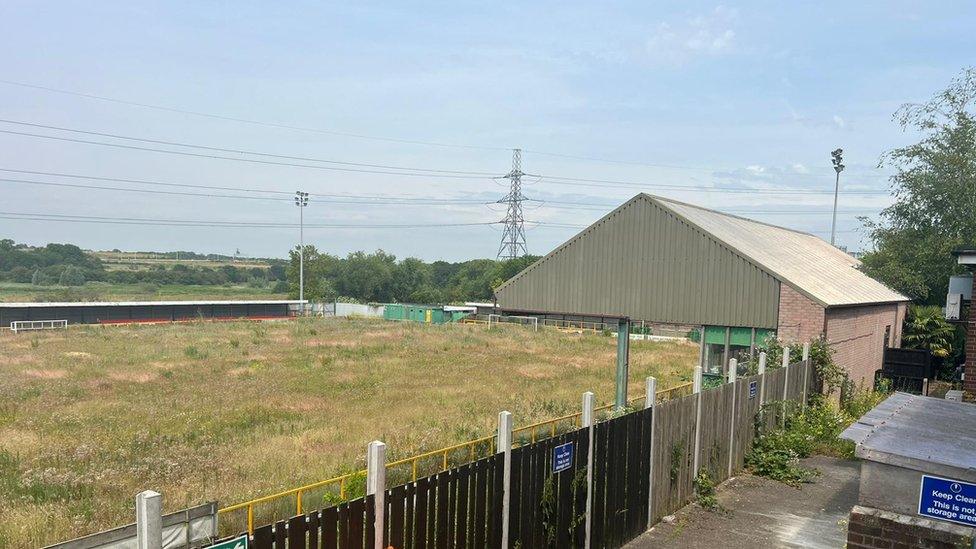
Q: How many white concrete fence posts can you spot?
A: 10